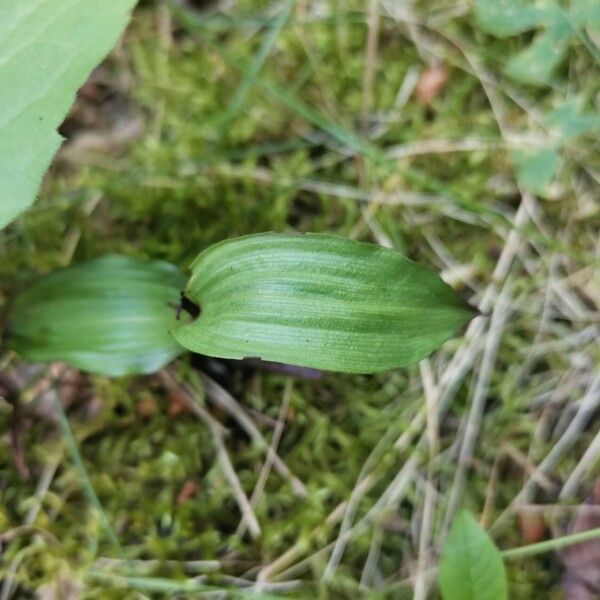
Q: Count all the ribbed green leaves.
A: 2